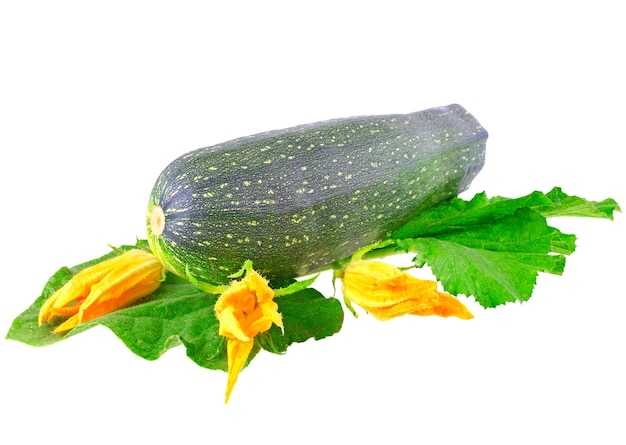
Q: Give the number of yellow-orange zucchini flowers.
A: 3